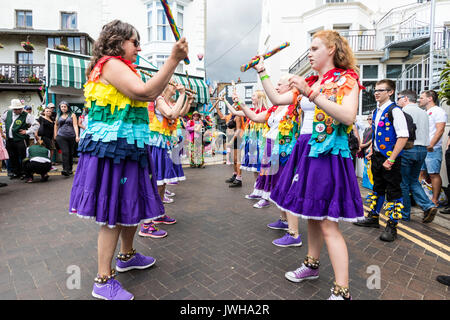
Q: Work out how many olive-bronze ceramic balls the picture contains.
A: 0